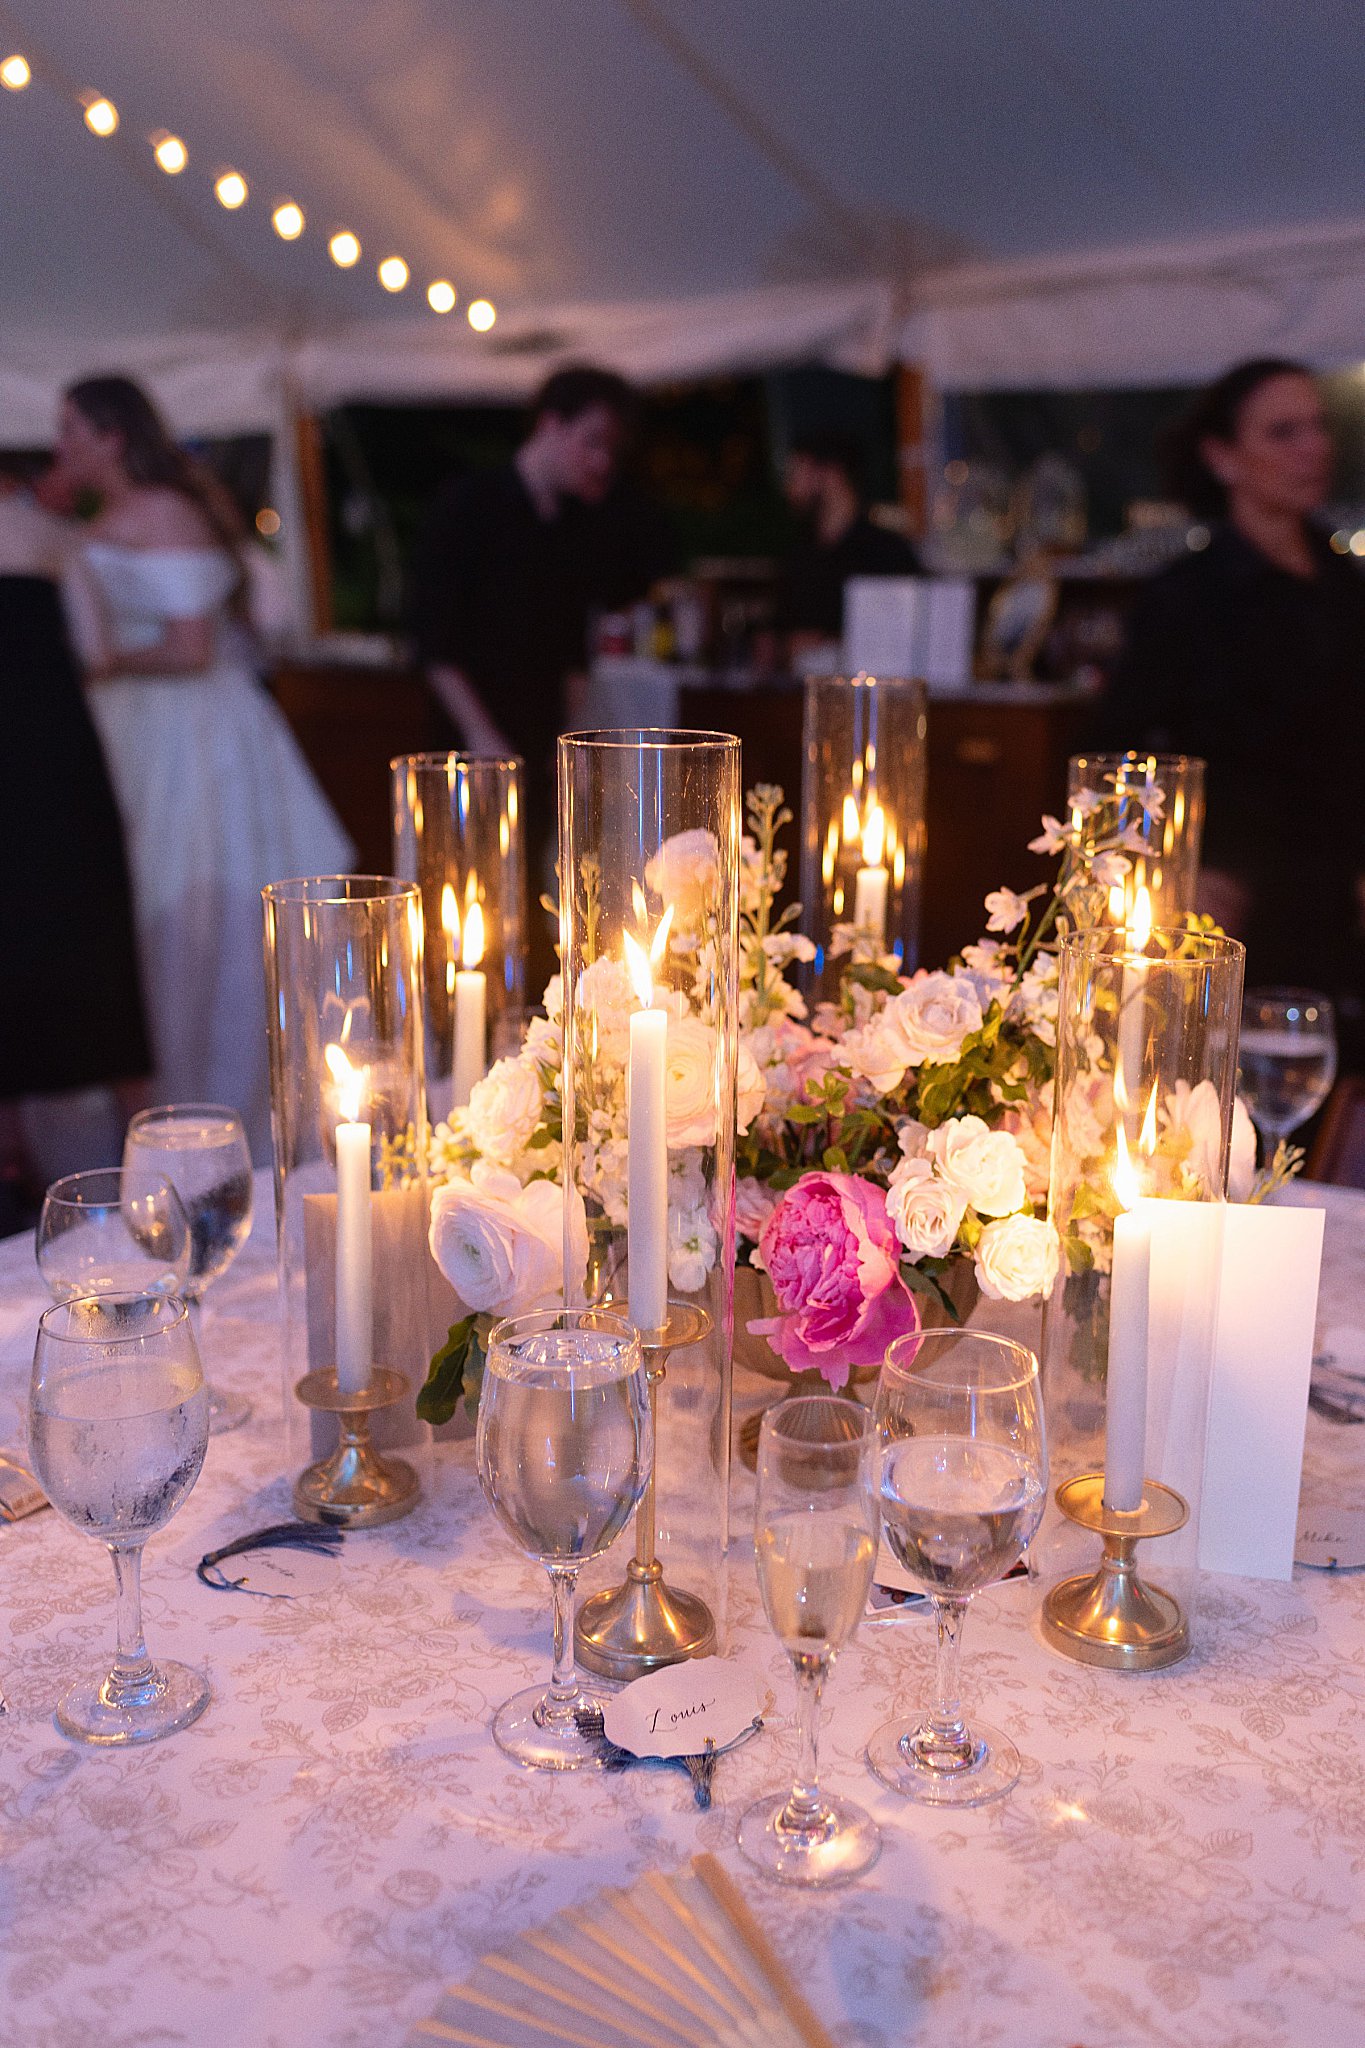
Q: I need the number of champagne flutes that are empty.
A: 0